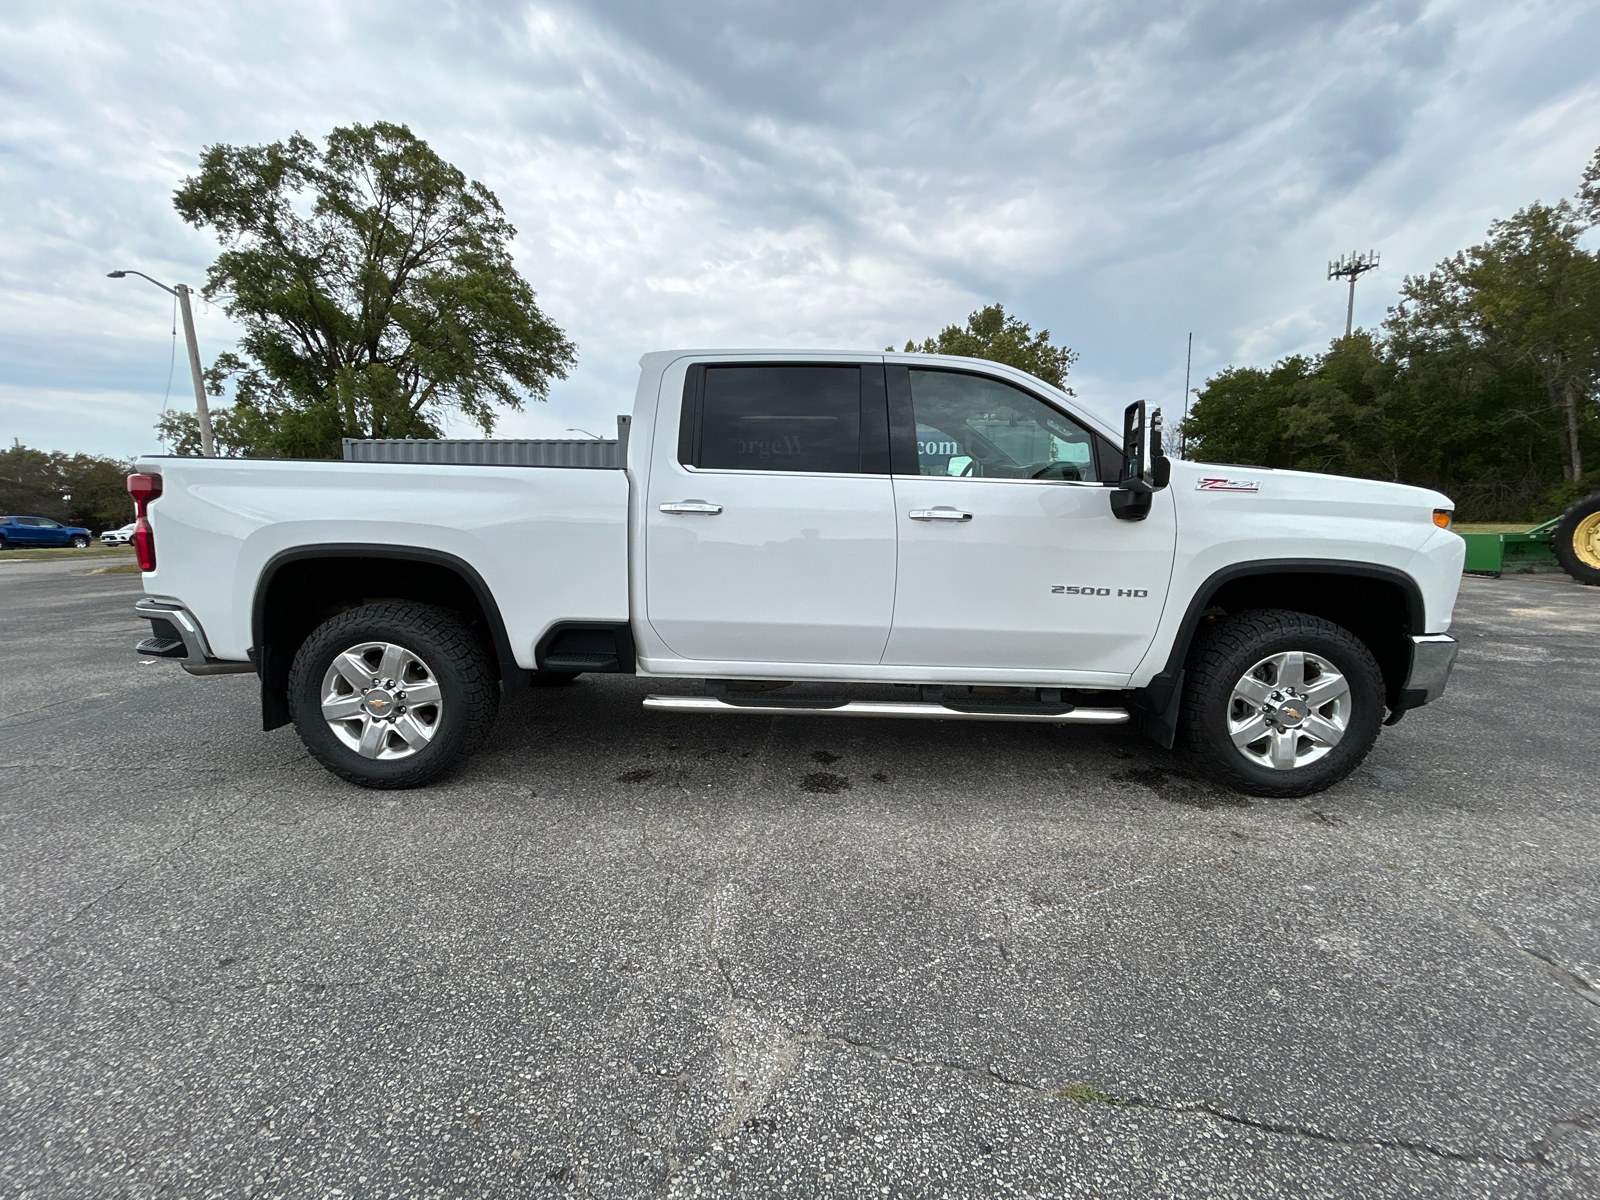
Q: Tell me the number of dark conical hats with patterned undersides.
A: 0